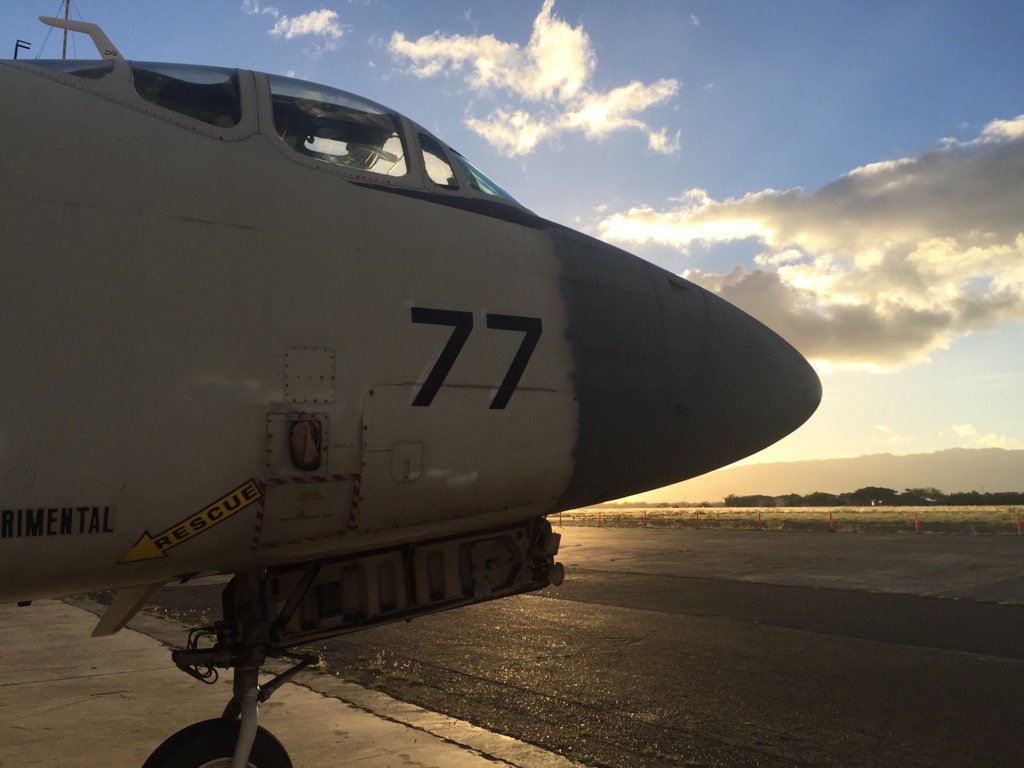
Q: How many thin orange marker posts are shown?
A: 8